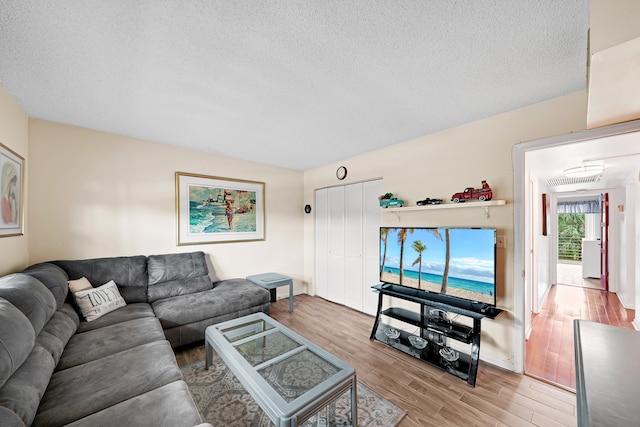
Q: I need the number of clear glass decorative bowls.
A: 3